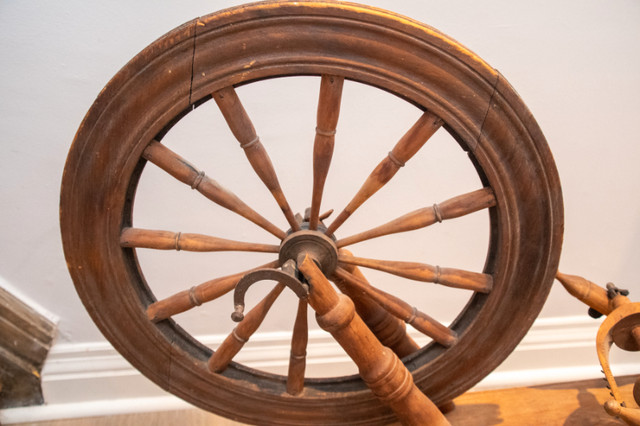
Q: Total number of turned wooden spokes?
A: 11